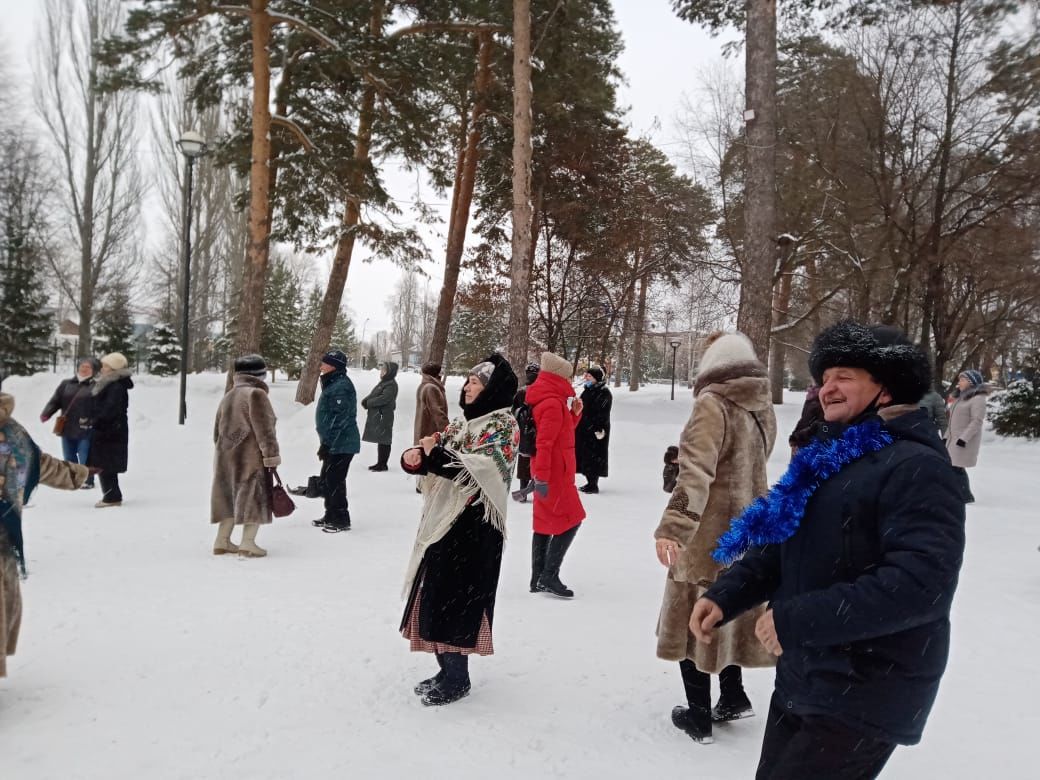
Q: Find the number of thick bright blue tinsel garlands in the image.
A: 1